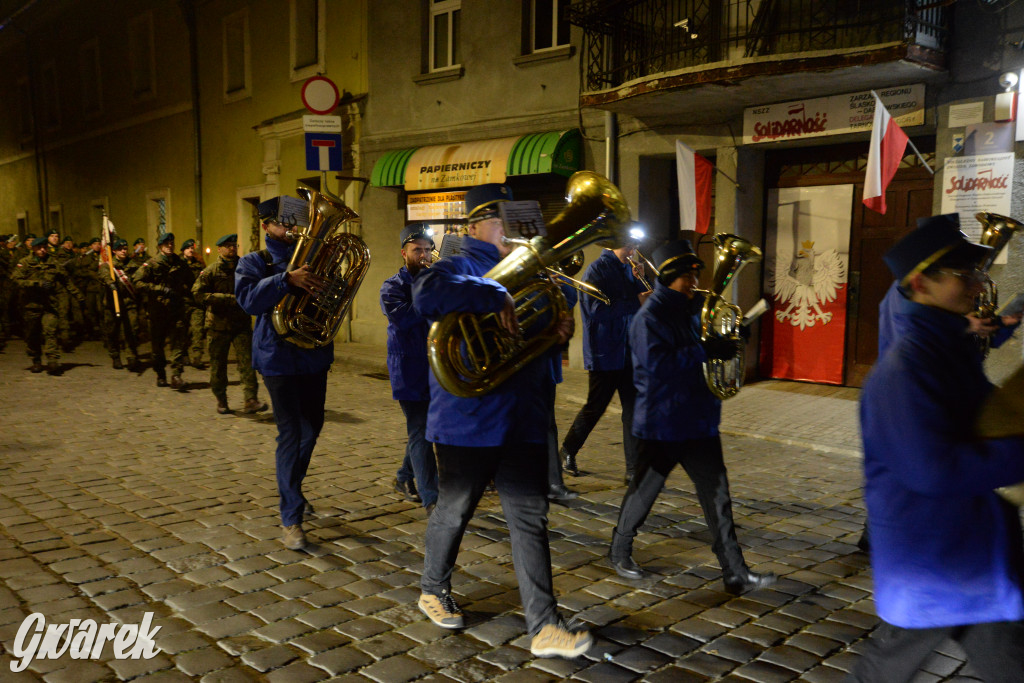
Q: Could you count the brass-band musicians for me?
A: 8